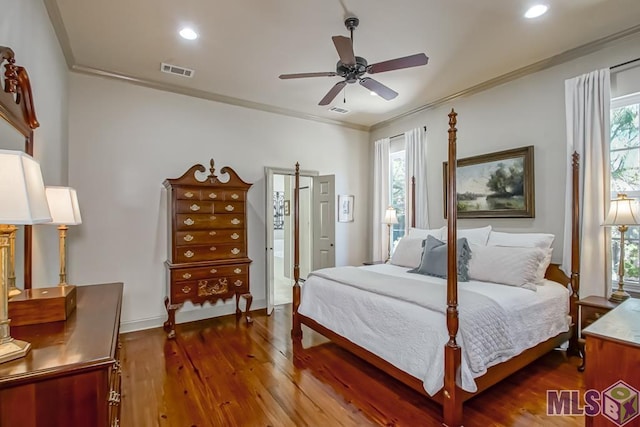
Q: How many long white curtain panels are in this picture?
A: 3